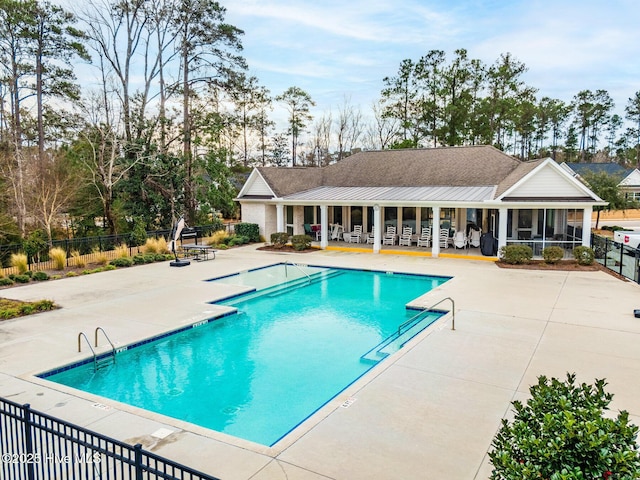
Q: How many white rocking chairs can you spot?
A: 6